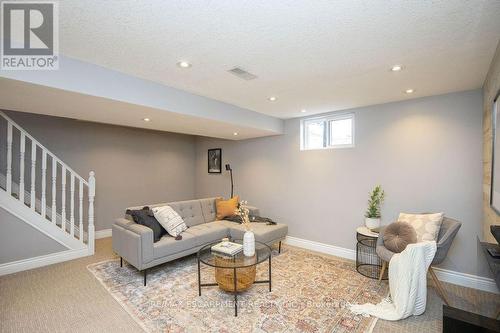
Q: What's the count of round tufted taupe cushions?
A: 1